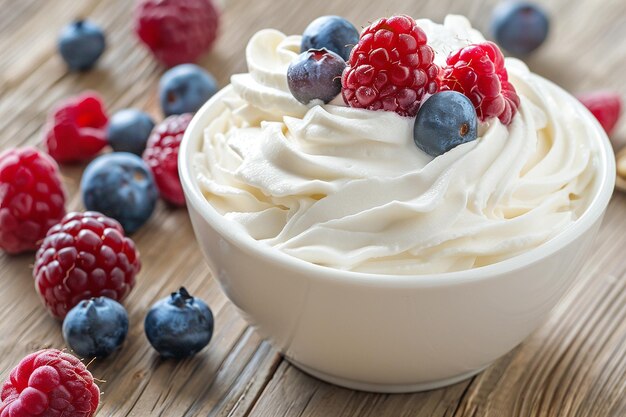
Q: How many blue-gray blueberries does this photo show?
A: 10